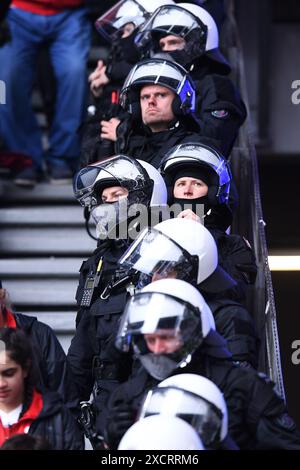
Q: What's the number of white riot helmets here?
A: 9